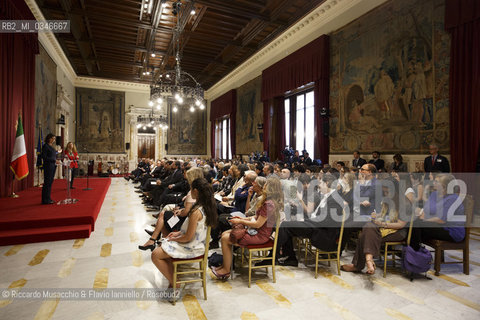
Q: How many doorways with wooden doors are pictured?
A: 1